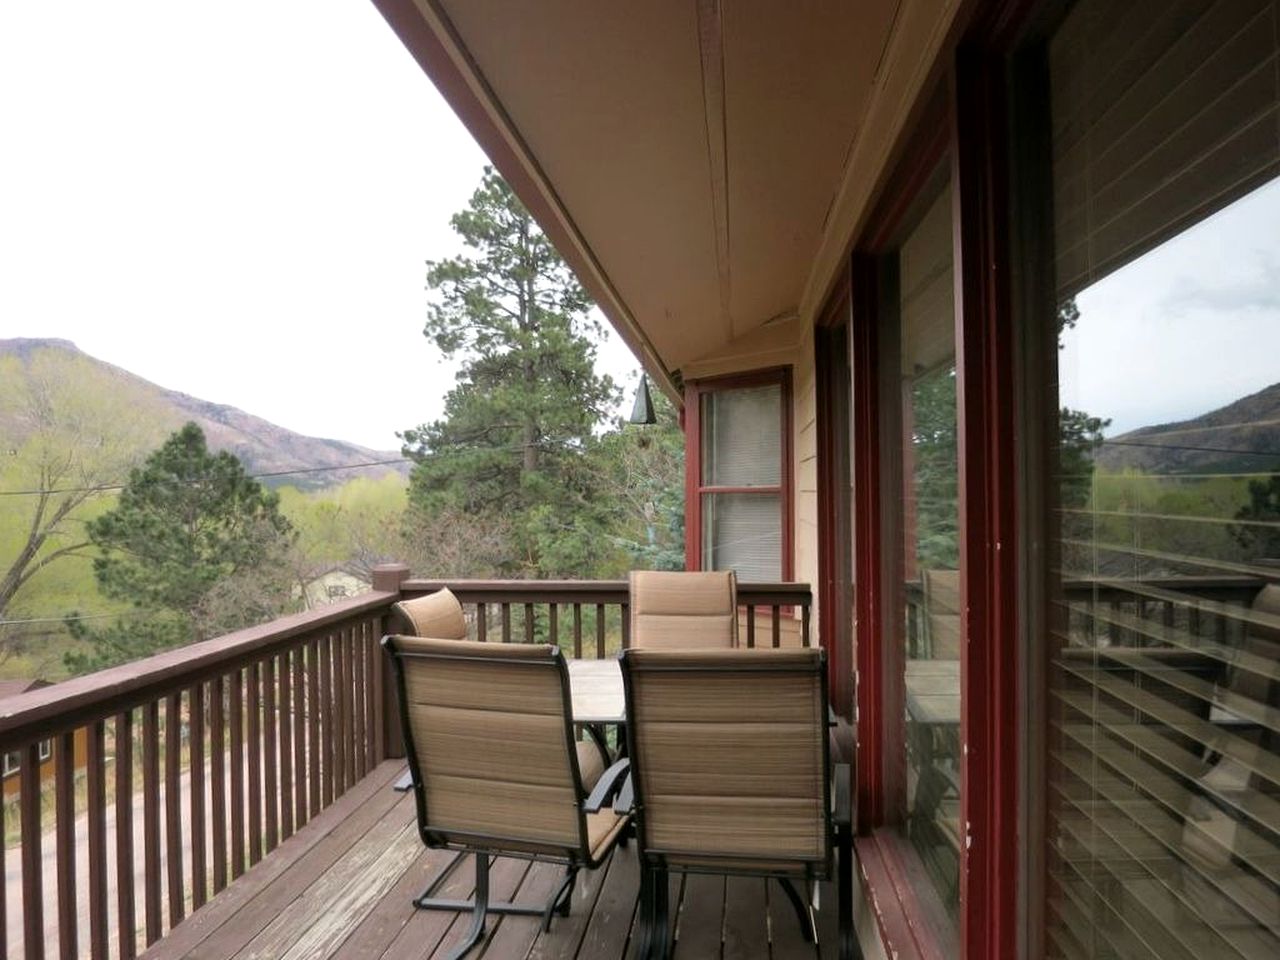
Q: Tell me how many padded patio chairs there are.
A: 4